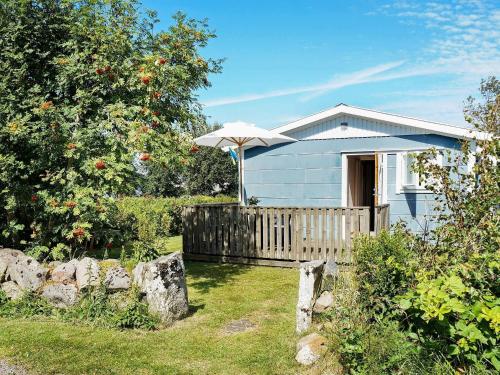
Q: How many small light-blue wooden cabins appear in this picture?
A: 1